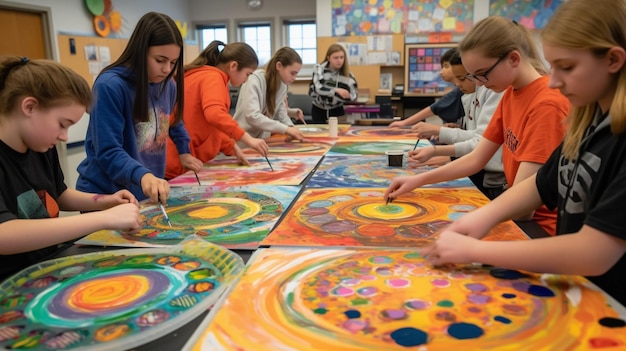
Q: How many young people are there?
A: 9